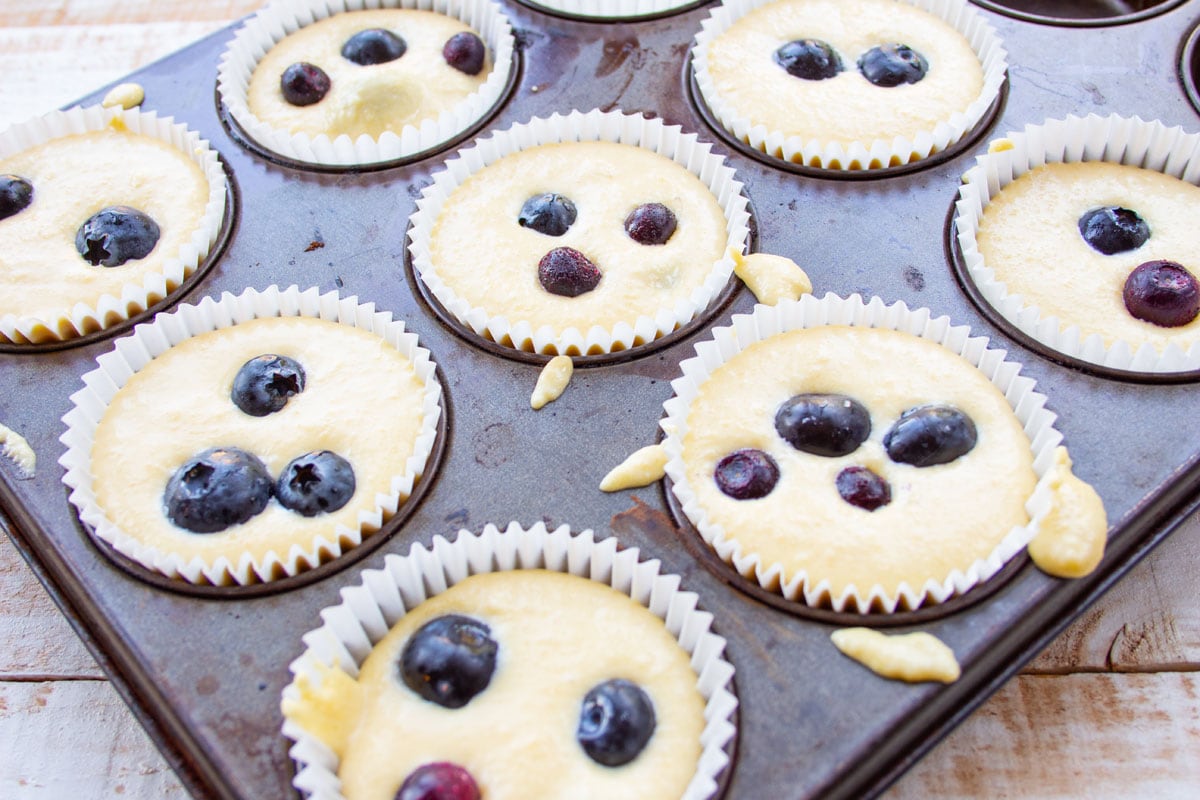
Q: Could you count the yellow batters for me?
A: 8